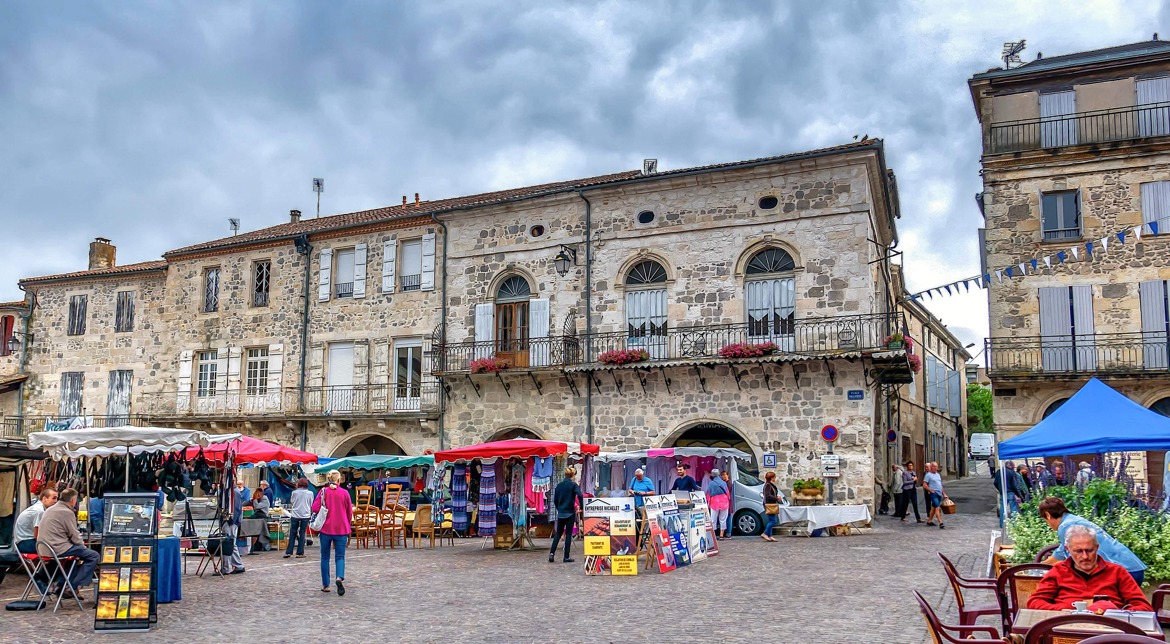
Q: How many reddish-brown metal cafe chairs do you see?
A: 7